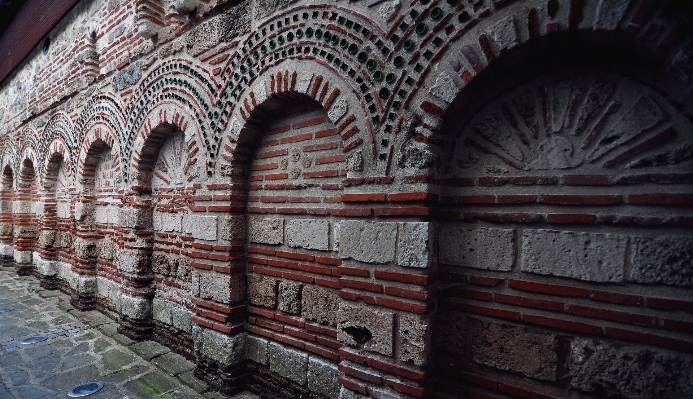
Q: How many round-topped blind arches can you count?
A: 7